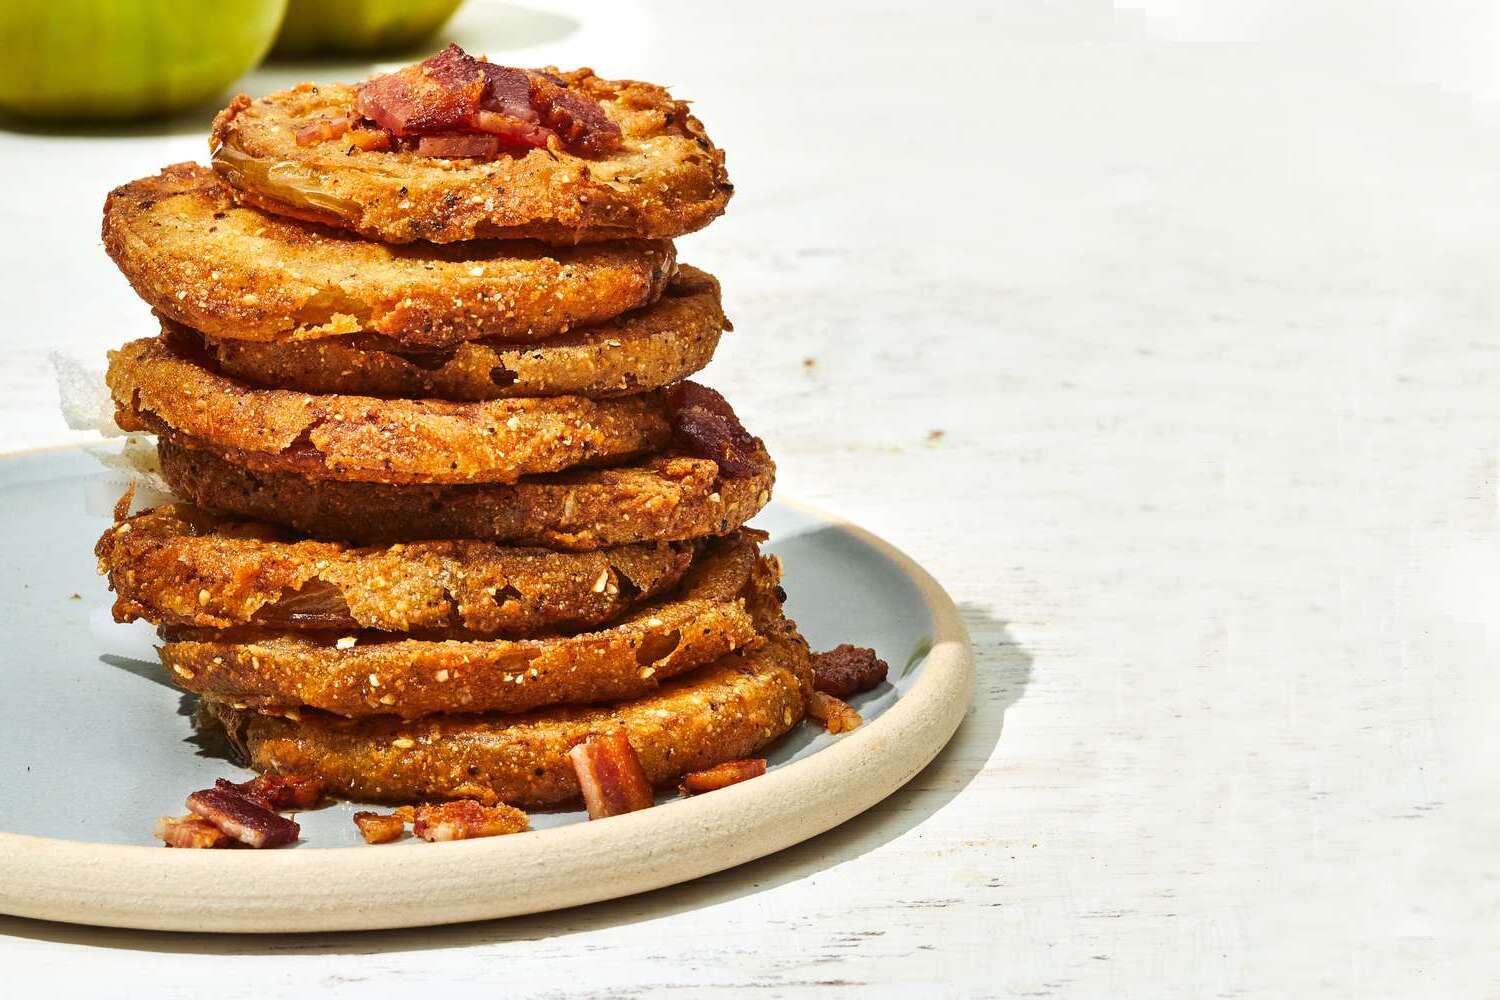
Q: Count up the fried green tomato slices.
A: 8